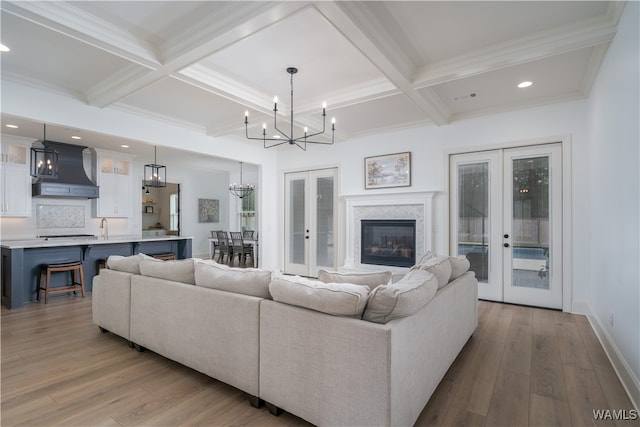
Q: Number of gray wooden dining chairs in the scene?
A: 4